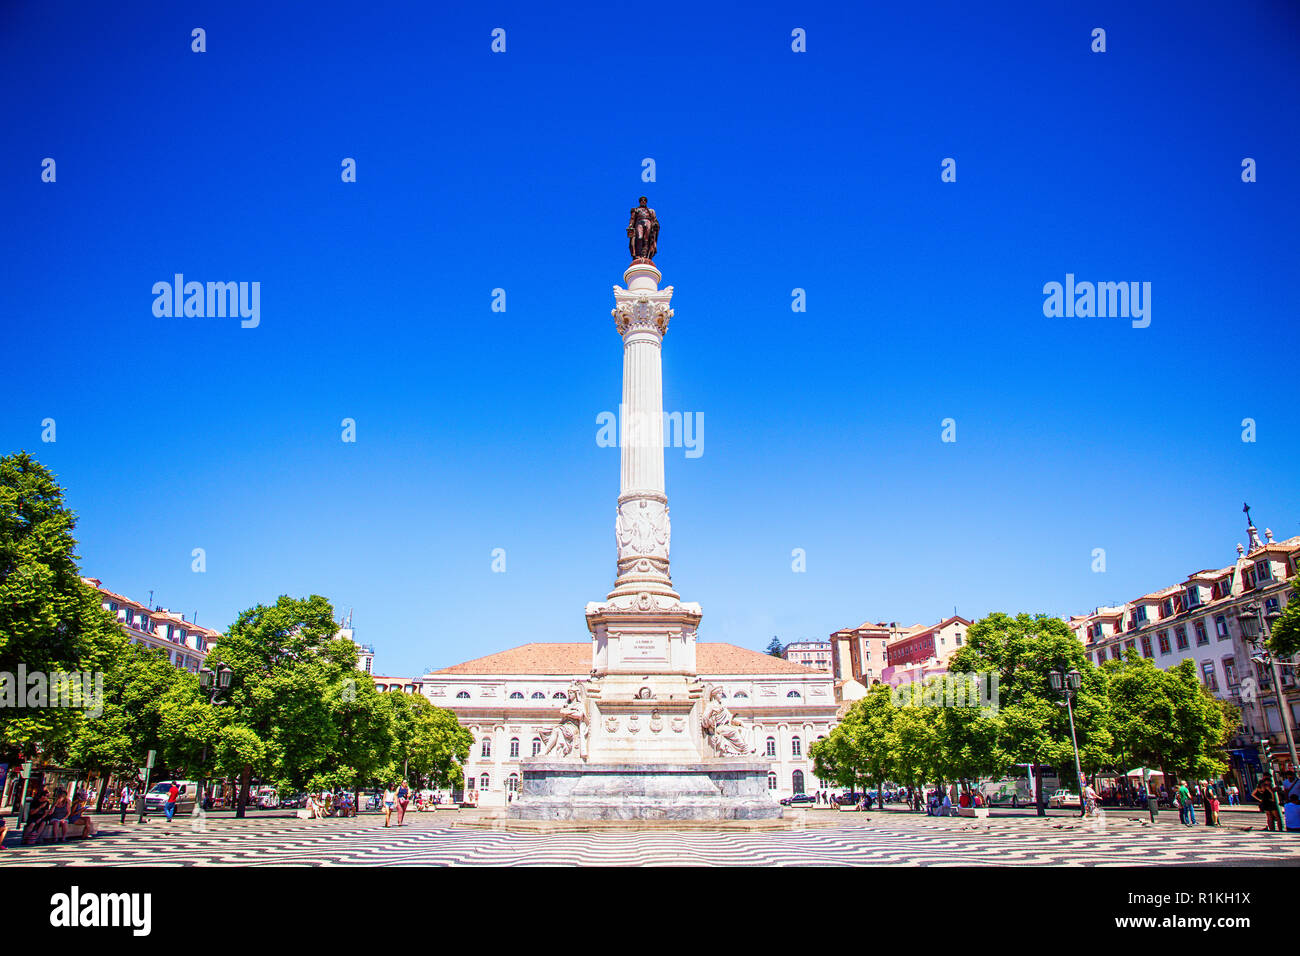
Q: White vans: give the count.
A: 1